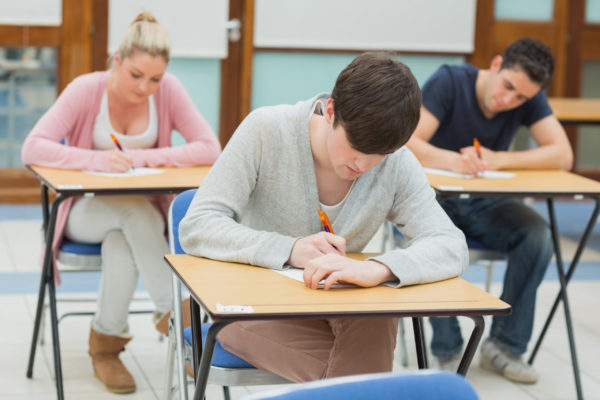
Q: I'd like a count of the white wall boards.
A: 3